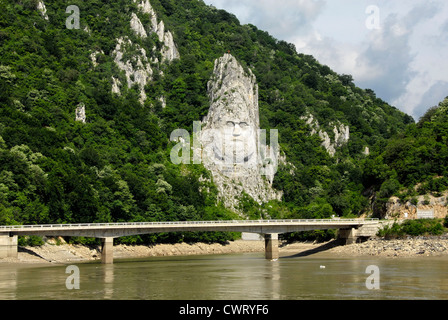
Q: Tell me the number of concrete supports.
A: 4